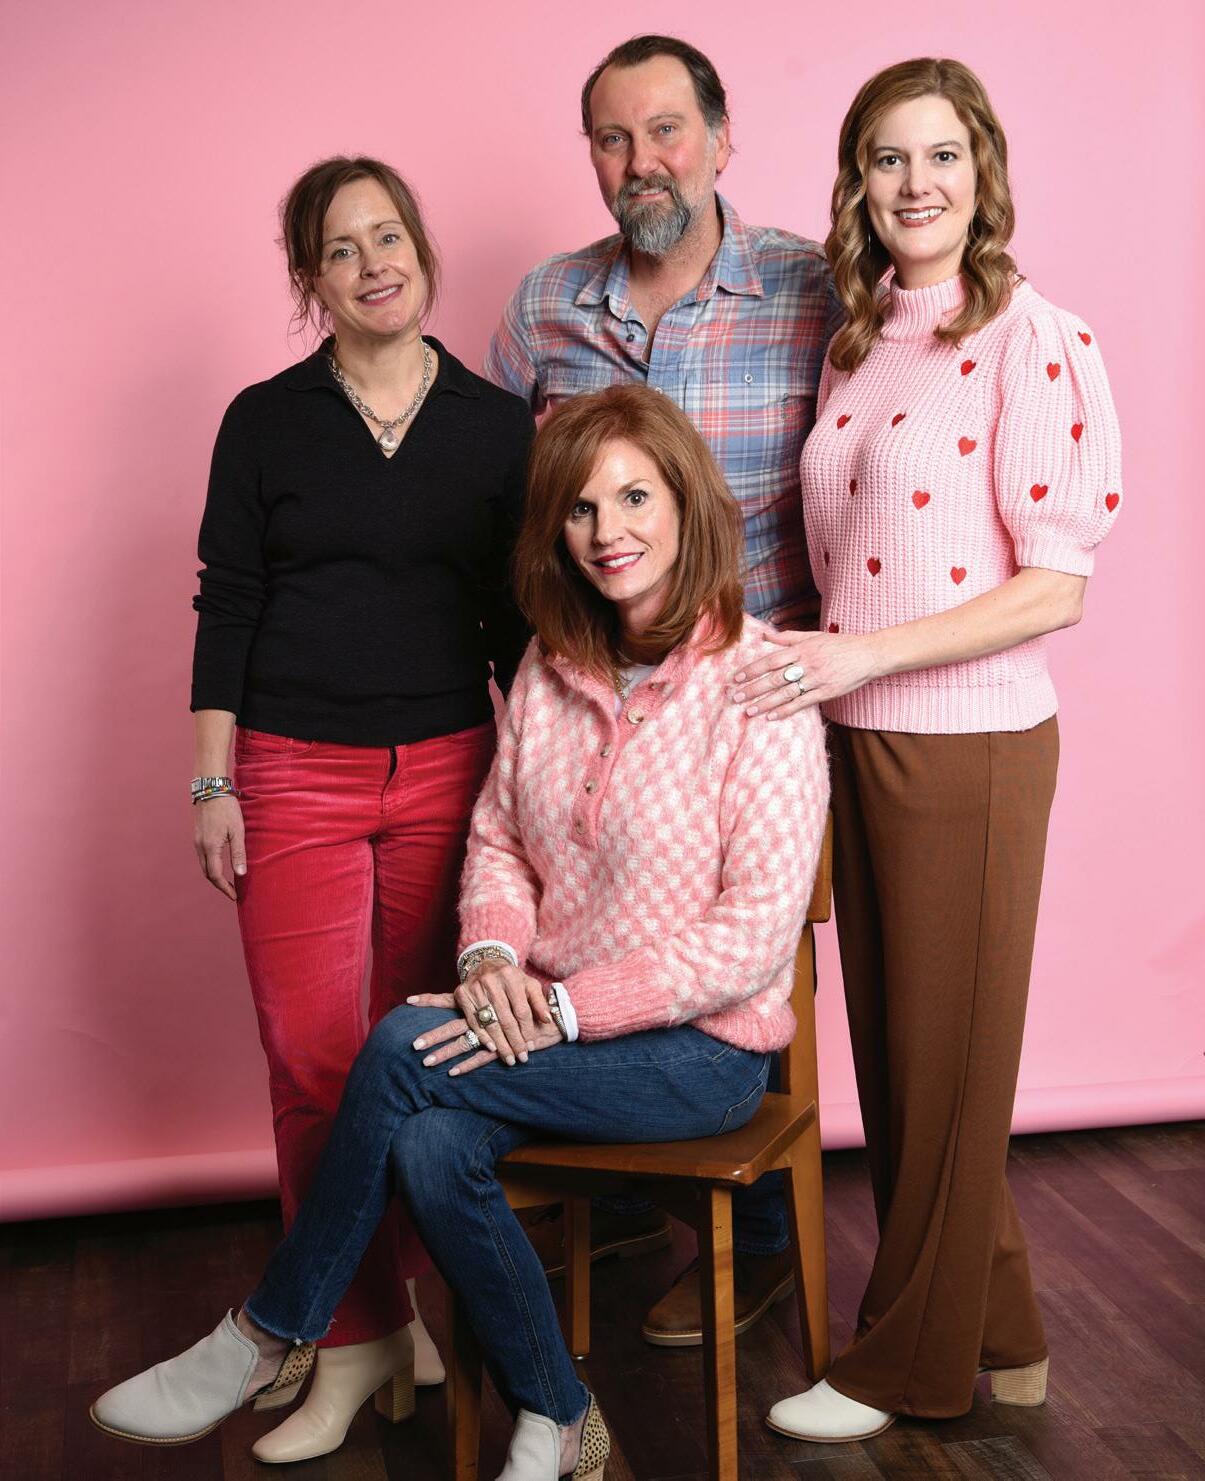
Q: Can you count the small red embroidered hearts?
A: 15